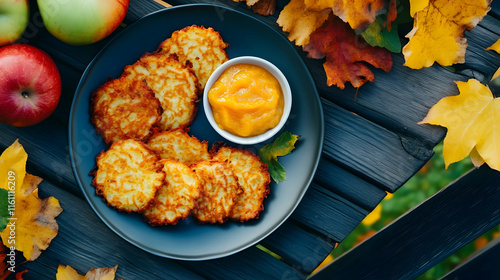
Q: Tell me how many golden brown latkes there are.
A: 8